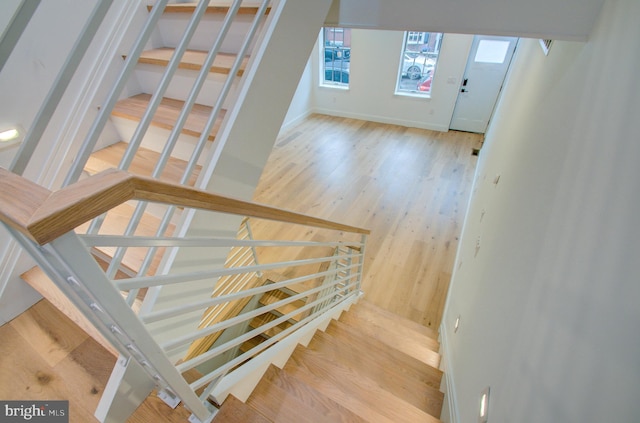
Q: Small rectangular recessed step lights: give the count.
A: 3